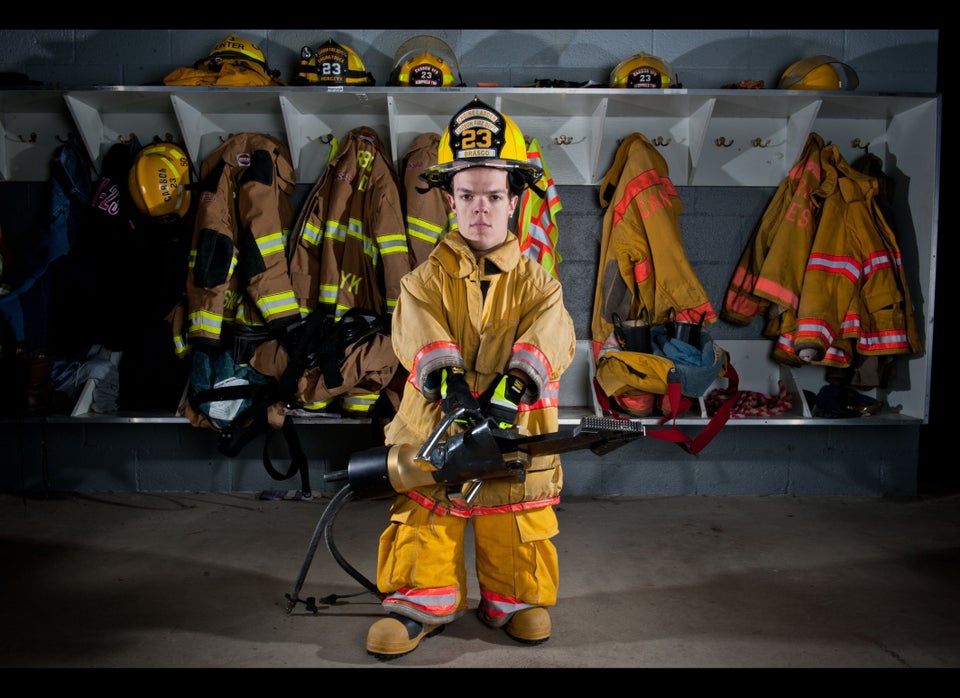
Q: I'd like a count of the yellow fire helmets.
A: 7